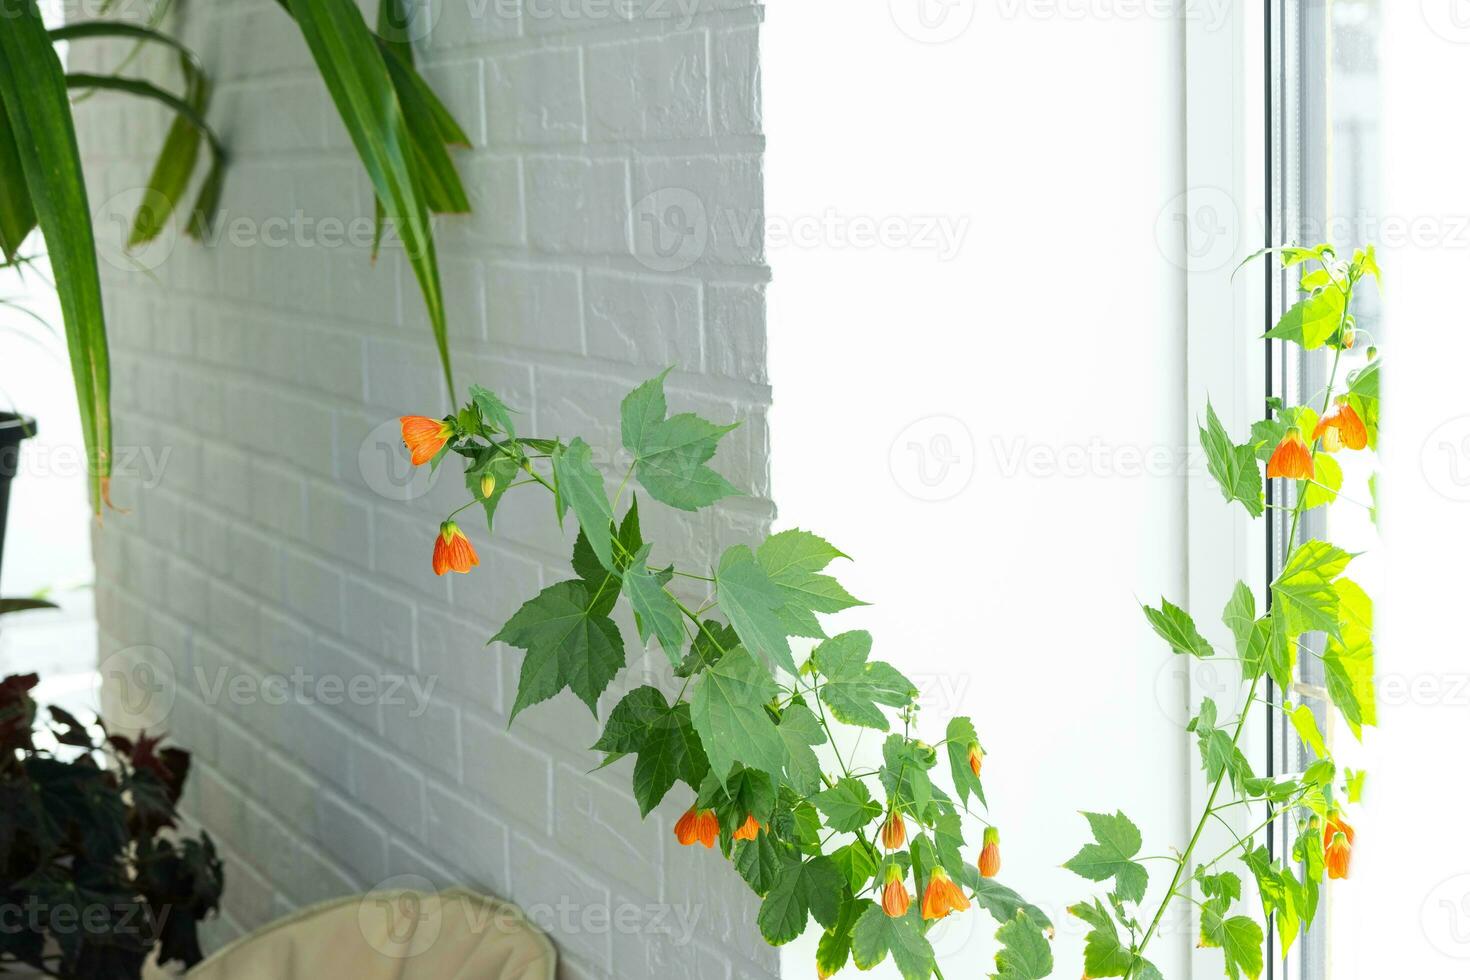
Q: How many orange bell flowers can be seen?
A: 13